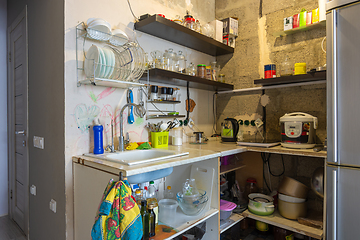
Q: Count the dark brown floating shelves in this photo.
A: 3